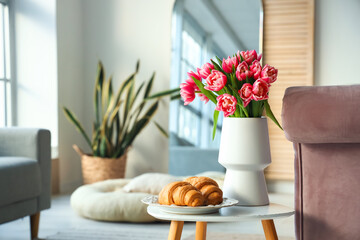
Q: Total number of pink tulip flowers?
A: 13